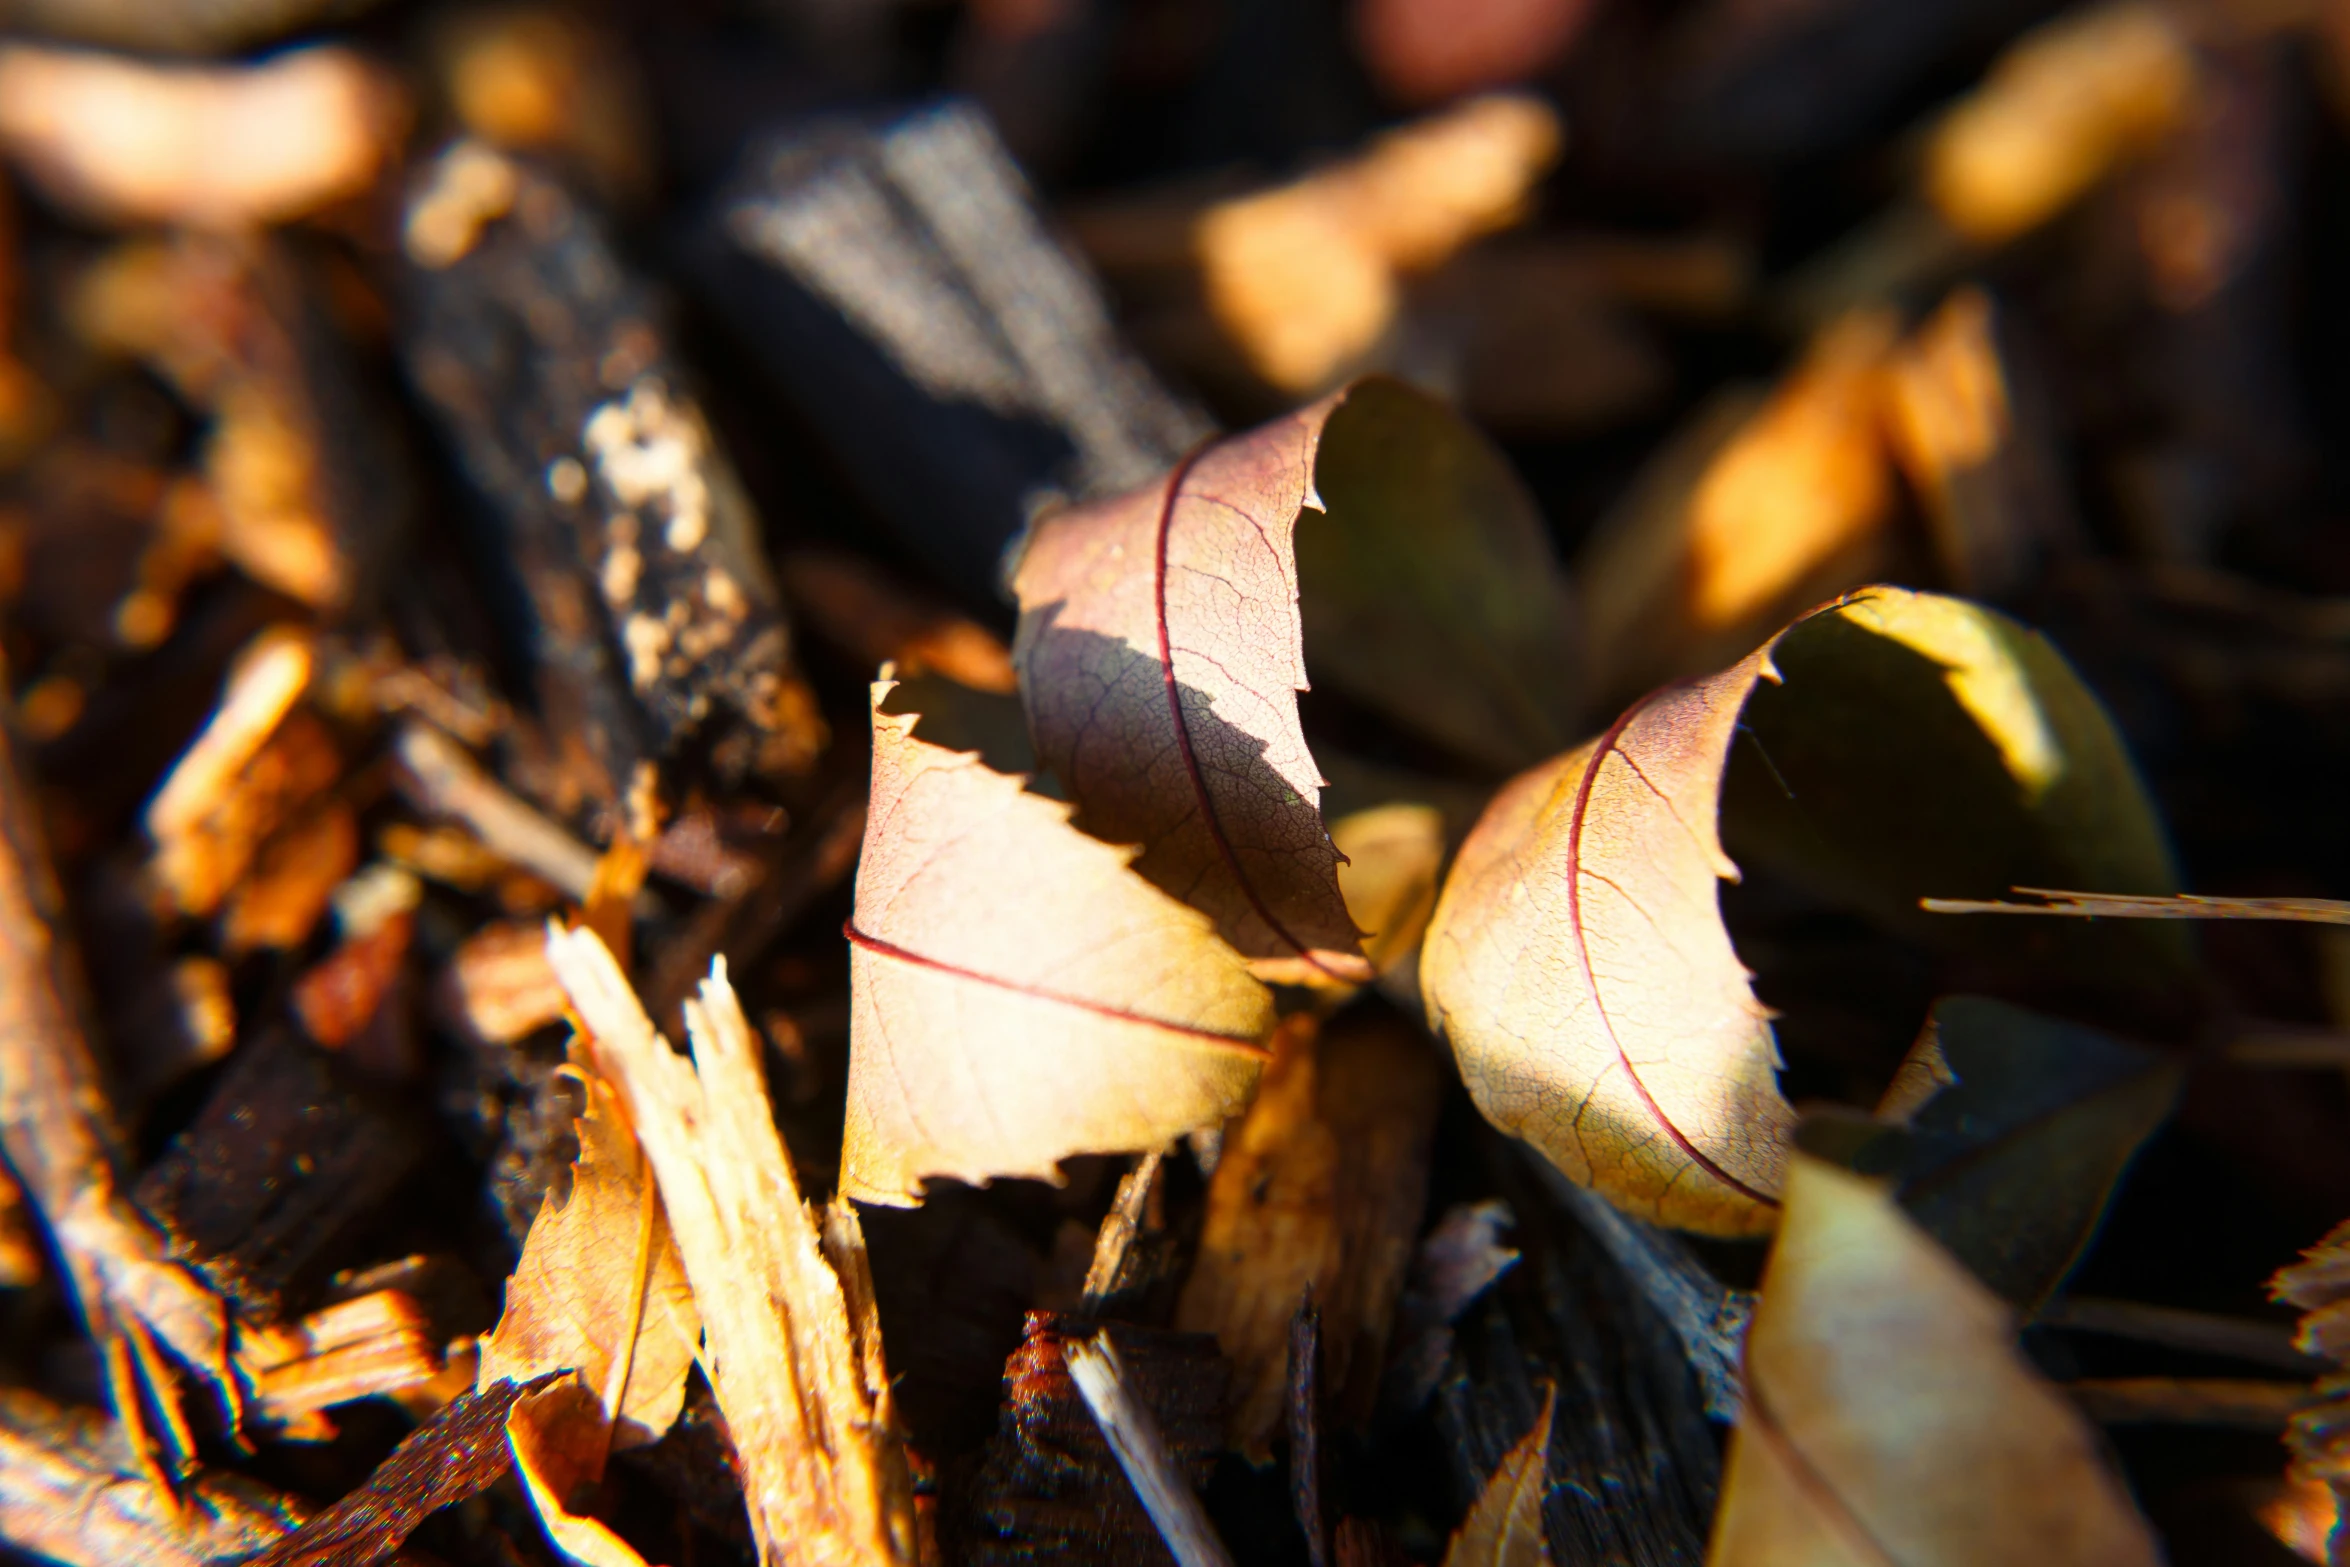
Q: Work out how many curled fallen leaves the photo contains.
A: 3